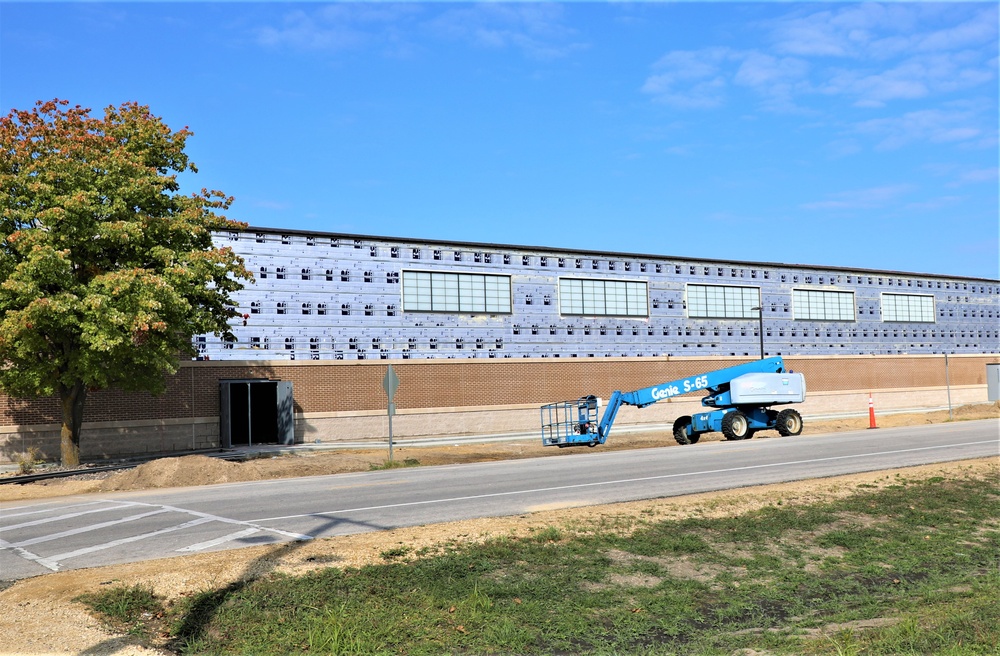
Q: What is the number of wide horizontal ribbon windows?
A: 5